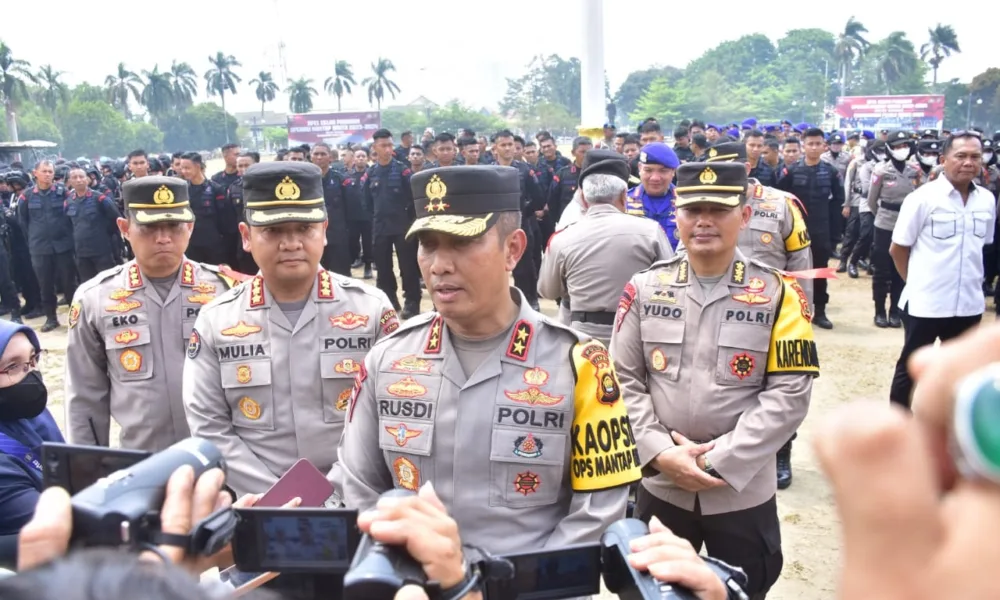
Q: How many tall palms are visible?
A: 13